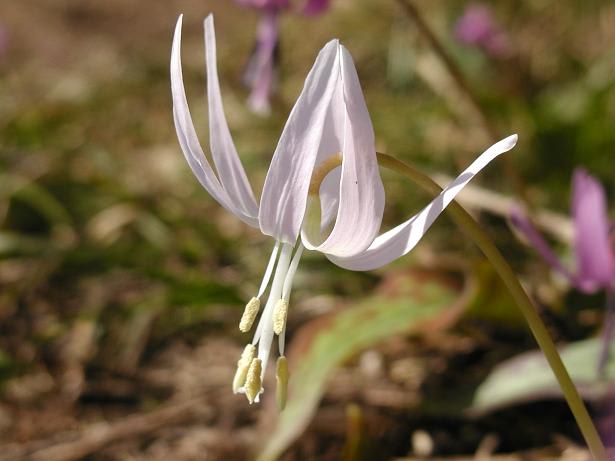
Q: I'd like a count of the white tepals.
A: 6